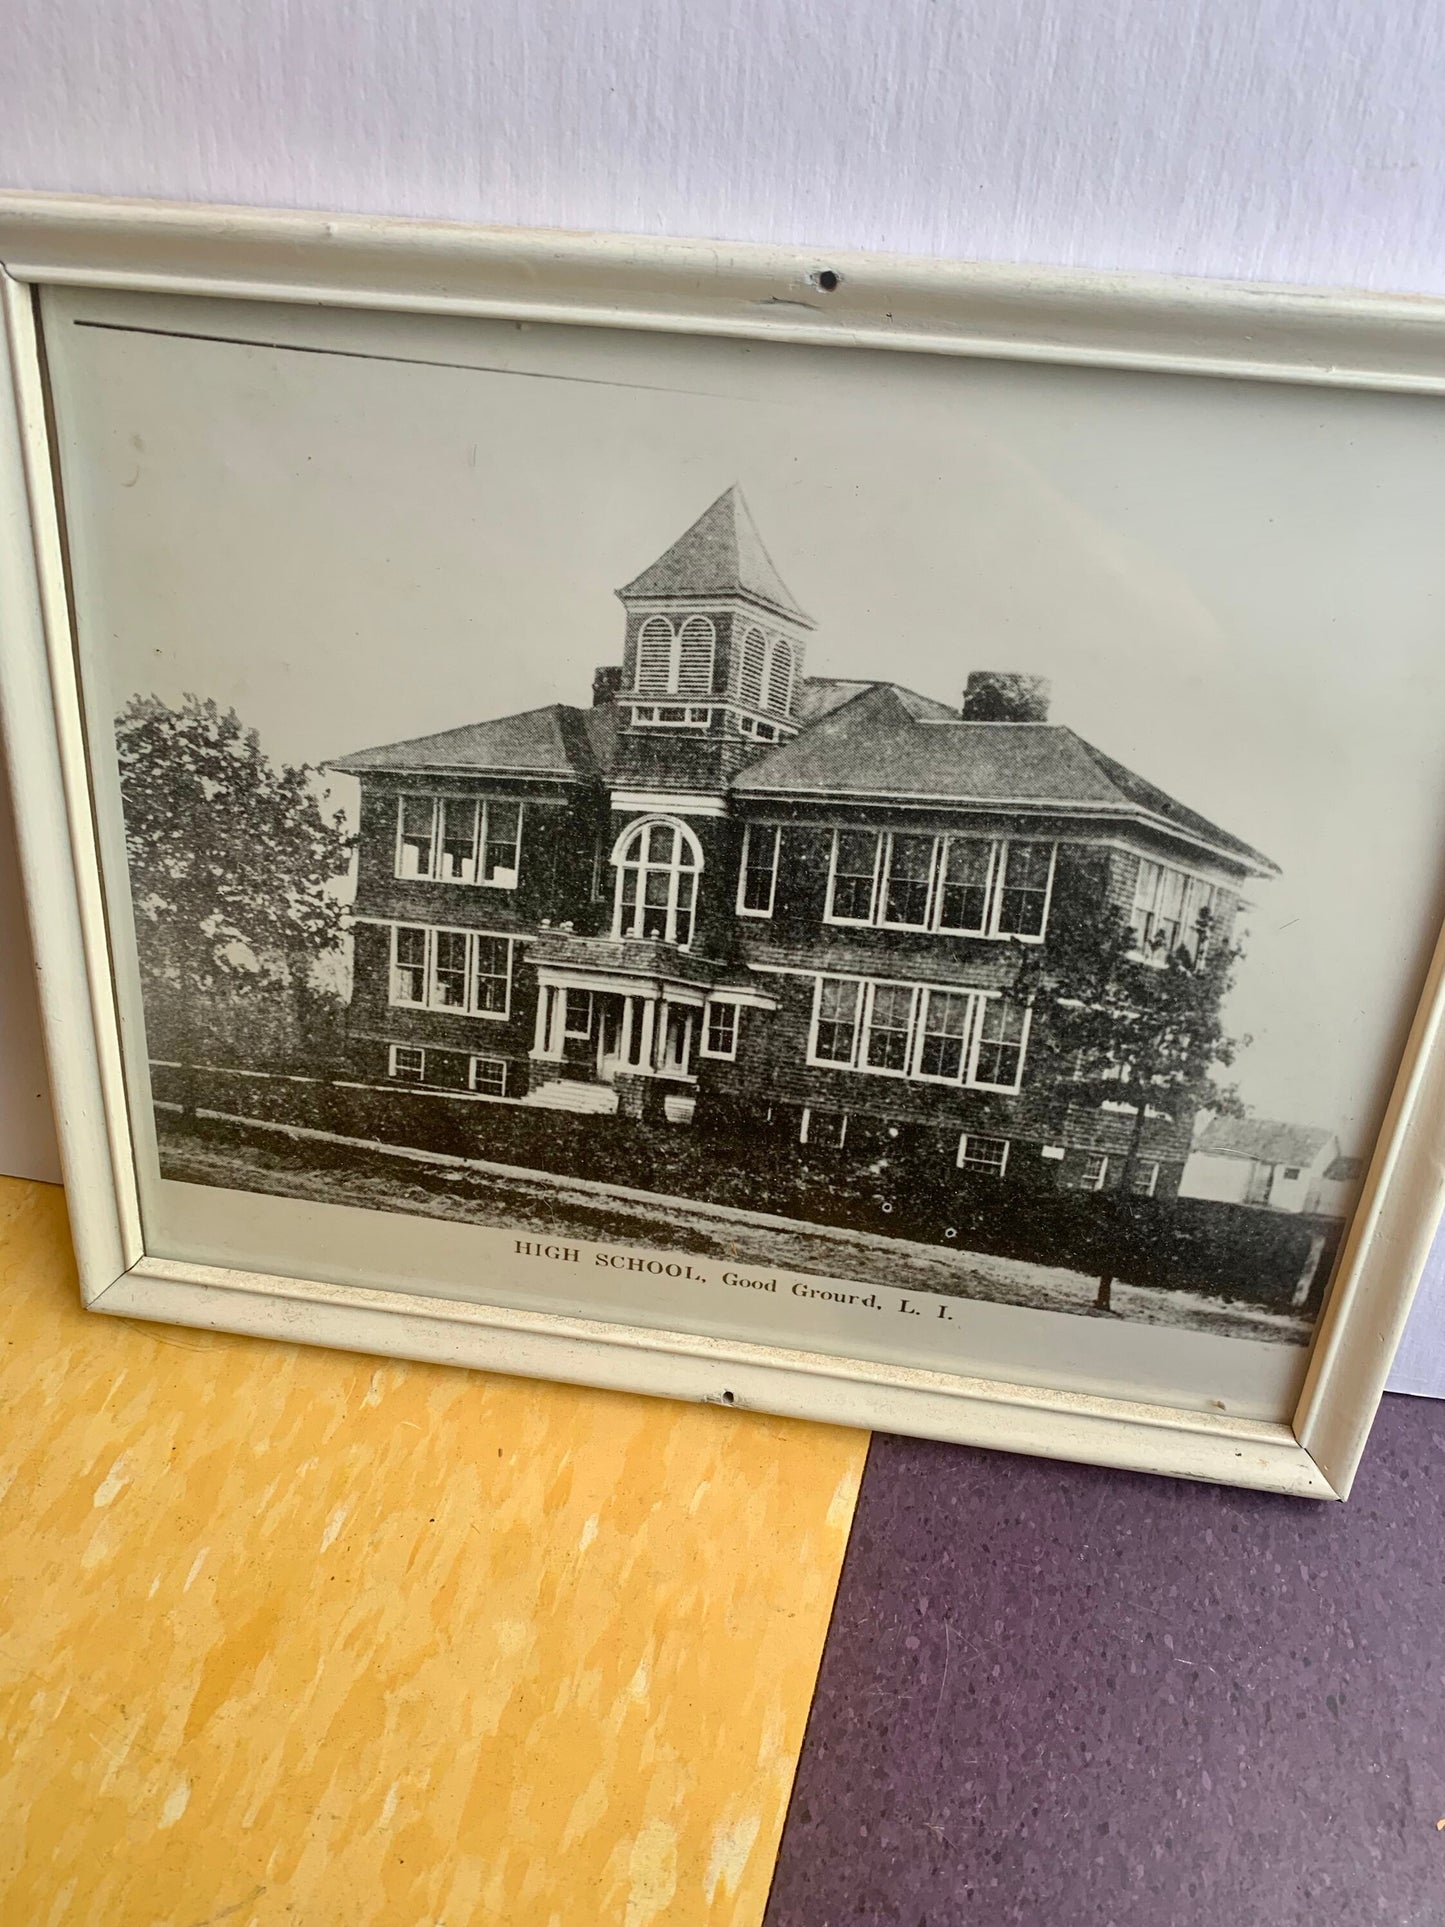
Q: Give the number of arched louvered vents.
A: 4